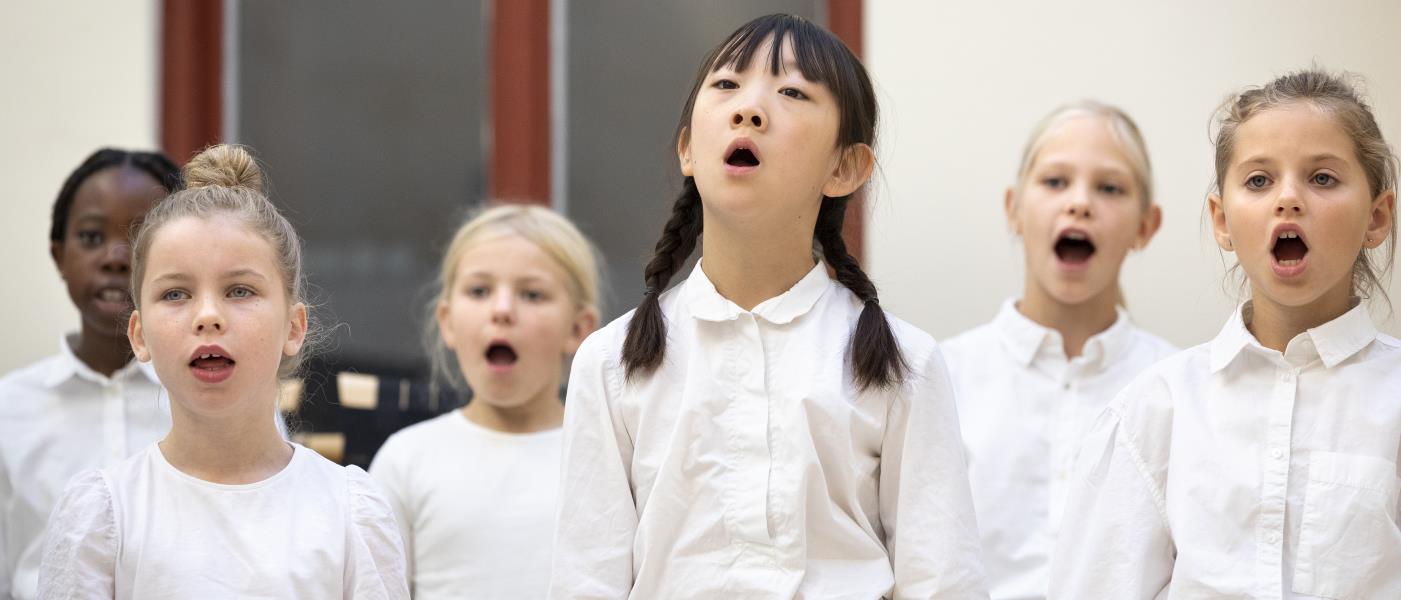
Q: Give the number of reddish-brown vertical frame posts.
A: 3